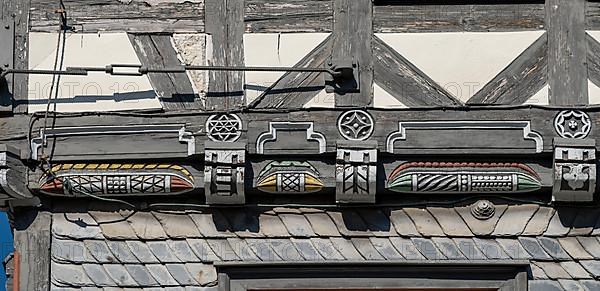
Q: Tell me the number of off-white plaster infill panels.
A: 9